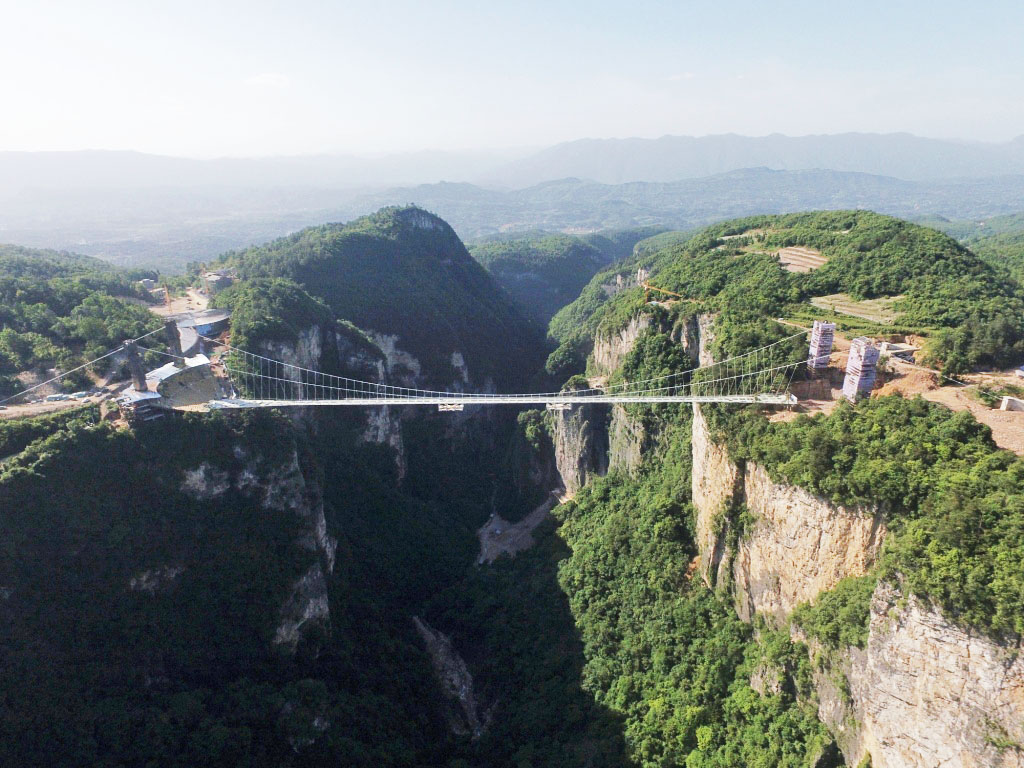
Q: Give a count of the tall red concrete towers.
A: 2